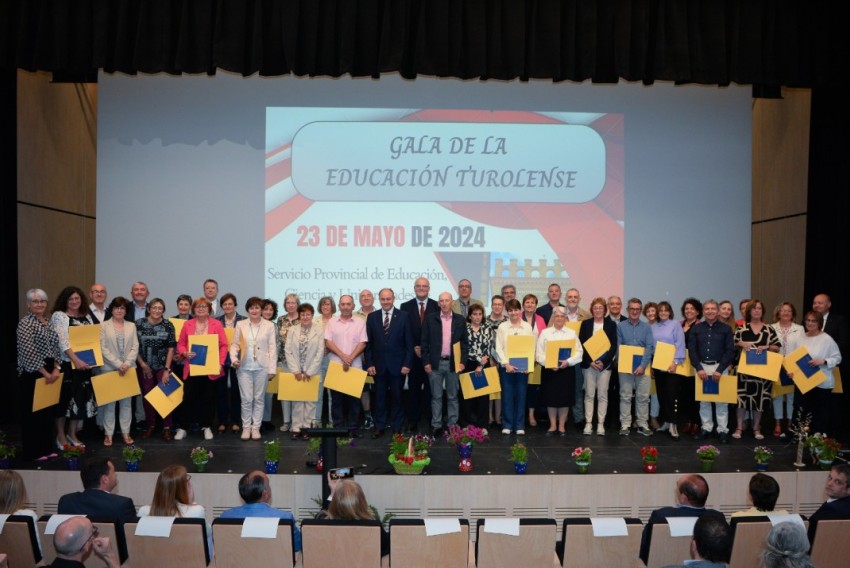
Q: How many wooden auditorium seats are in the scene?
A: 11